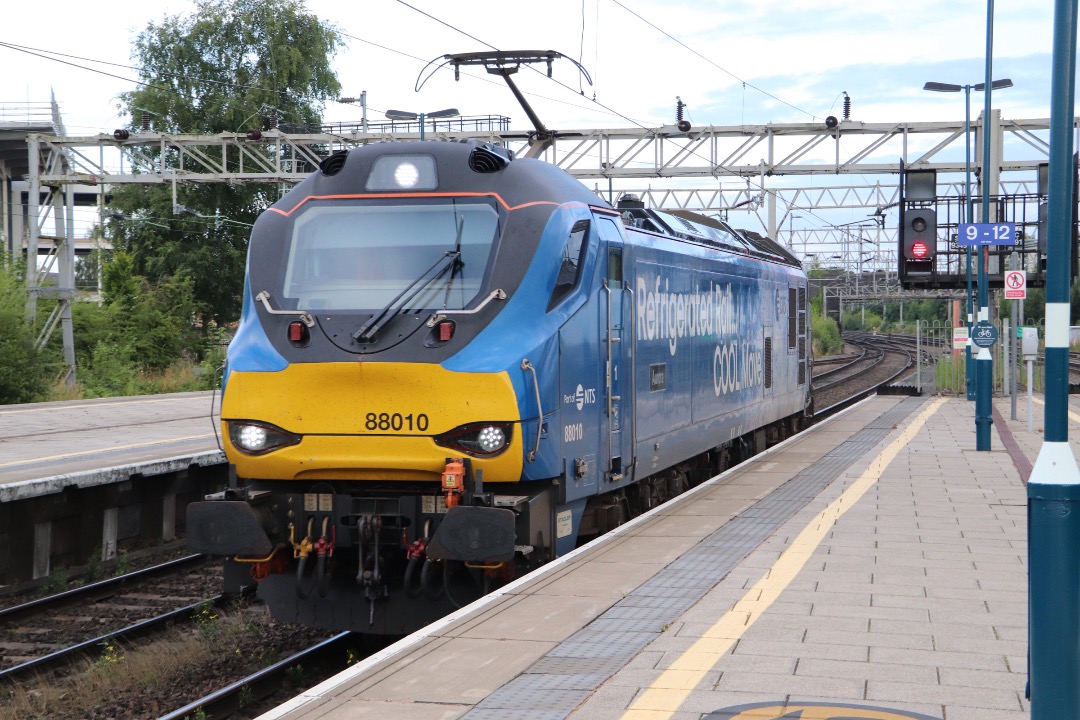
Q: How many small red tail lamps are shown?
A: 2